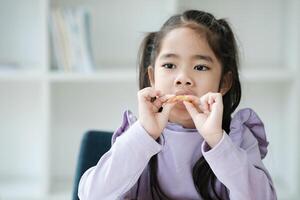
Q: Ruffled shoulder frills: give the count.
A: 2